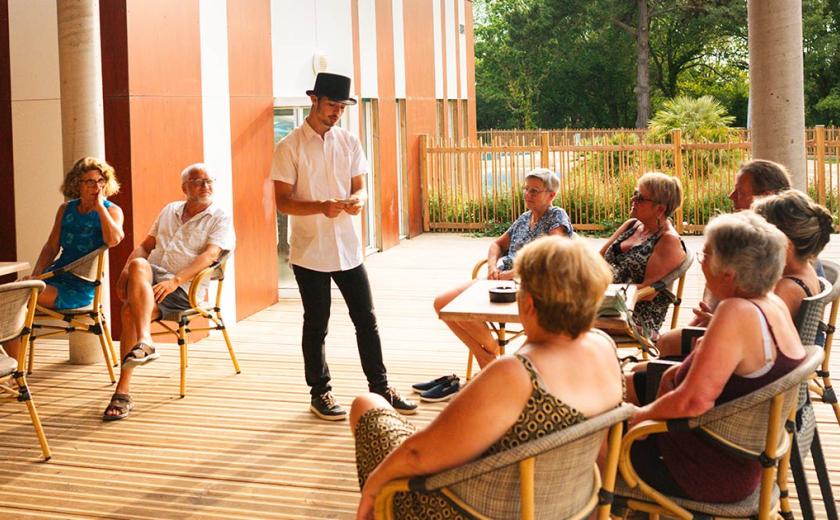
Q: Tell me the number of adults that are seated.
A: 8